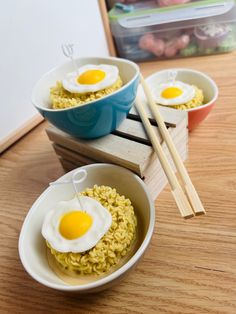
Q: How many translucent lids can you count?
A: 1